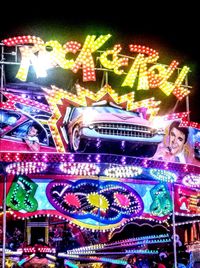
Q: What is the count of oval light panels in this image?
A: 5